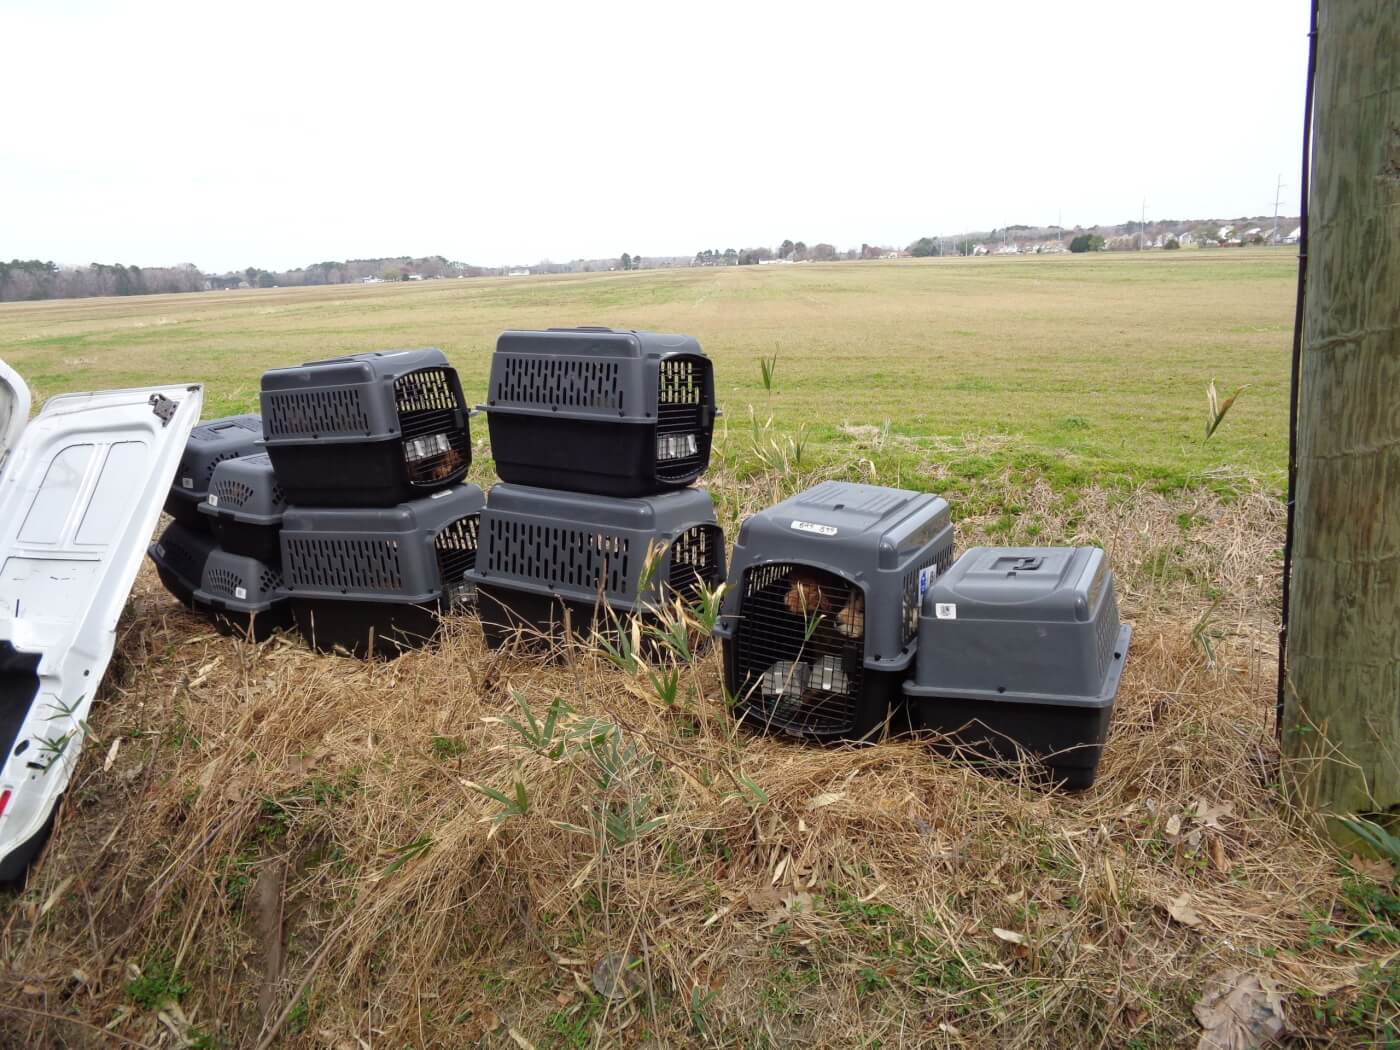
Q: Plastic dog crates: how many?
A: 10